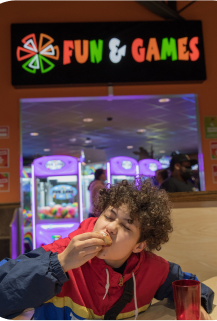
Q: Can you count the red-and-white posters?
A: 5